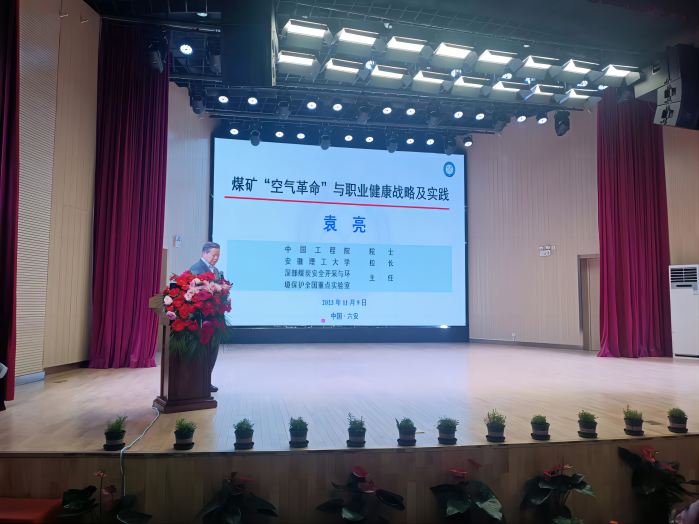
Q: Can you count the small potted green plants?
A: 12